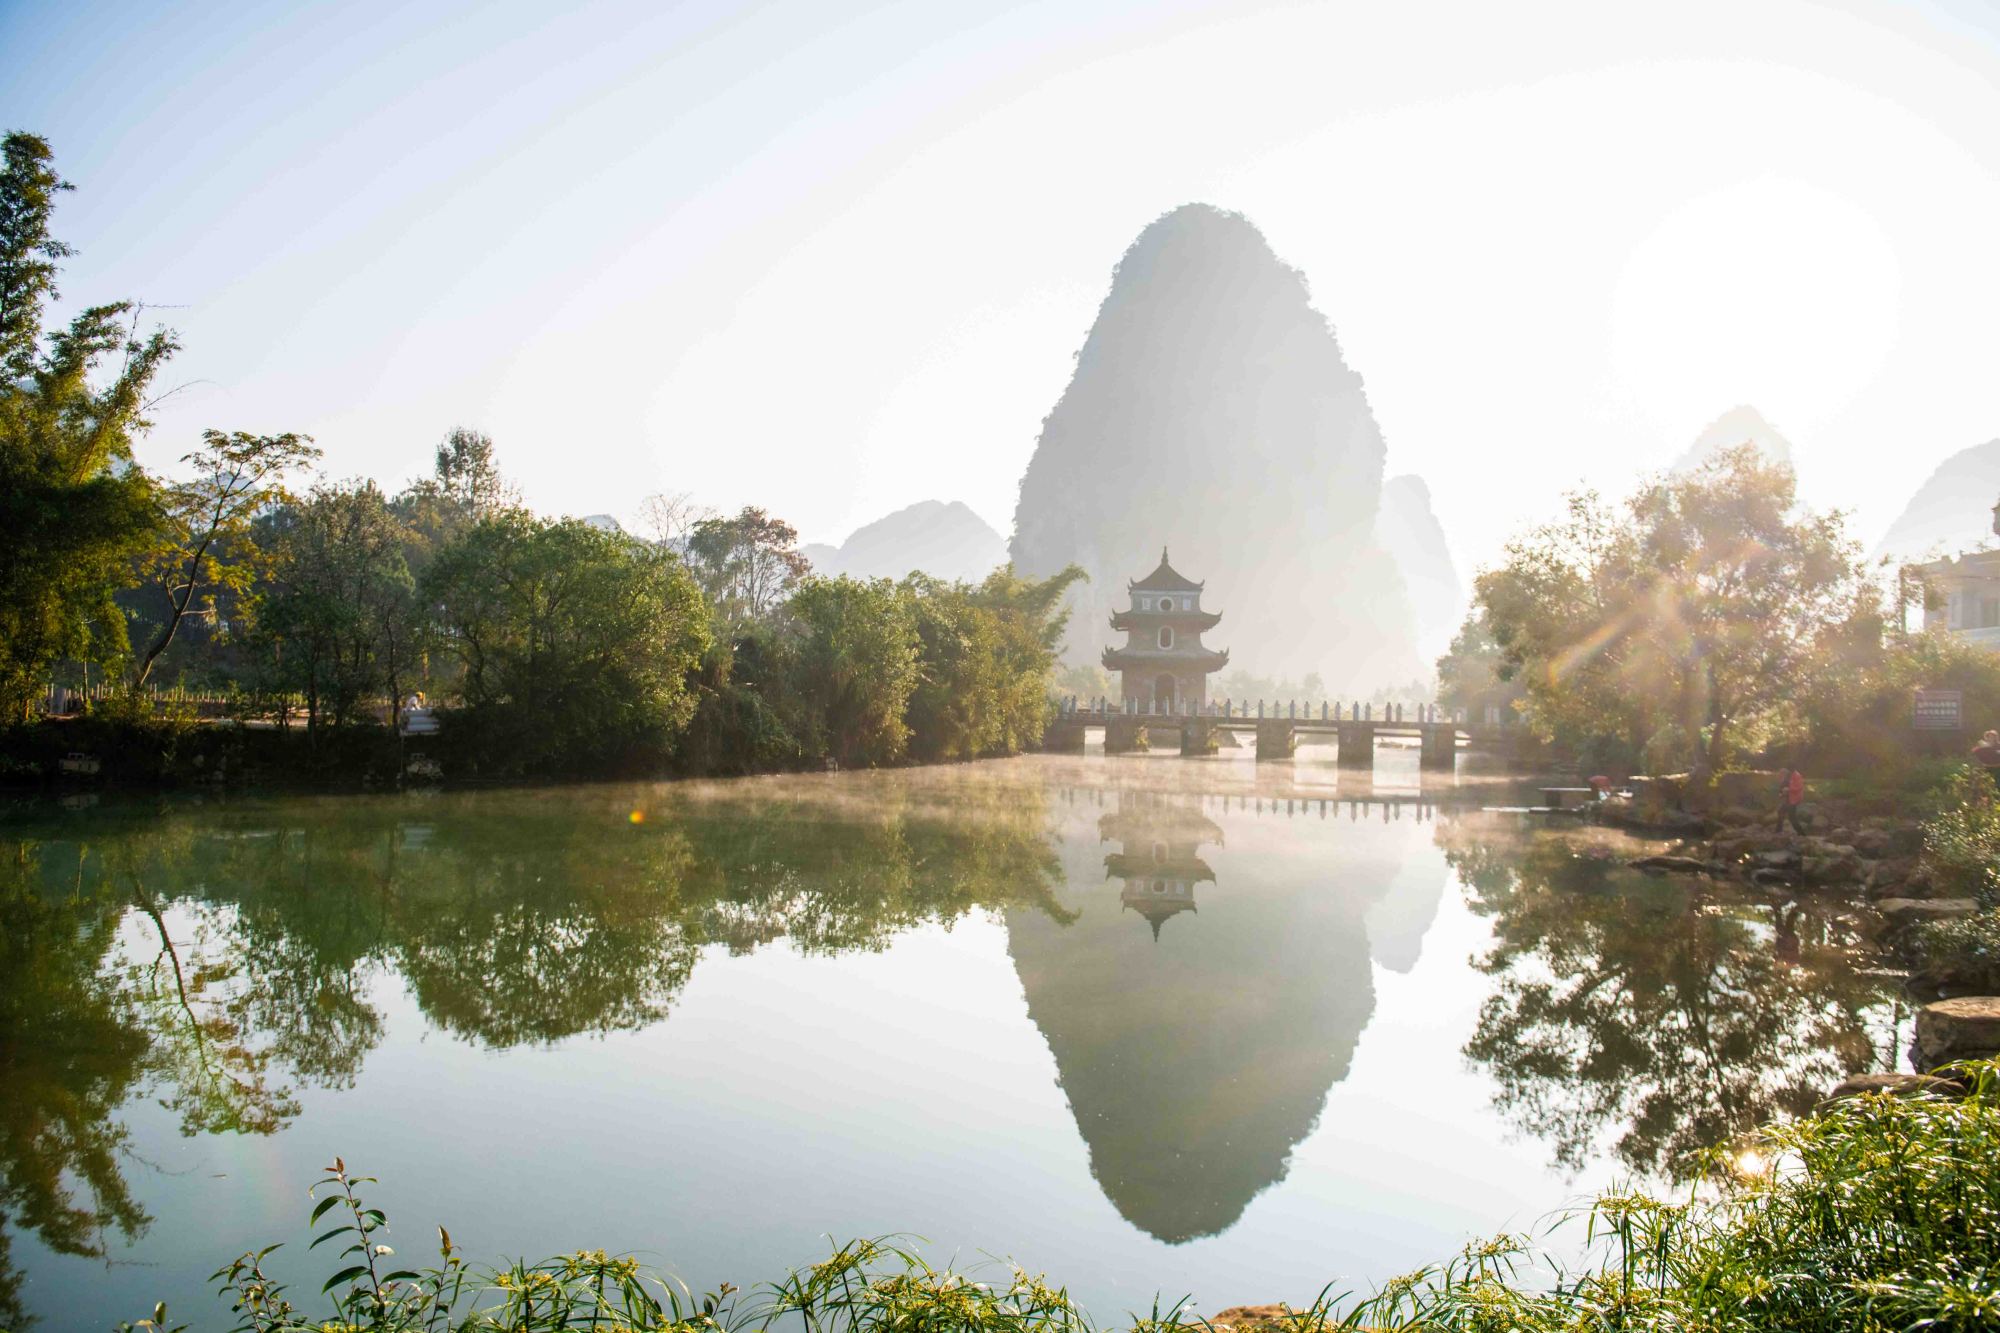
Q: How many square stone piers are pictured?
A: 6